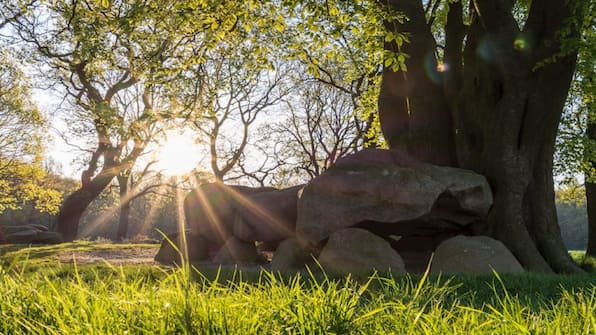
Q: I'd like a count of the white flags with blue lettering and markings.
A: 0